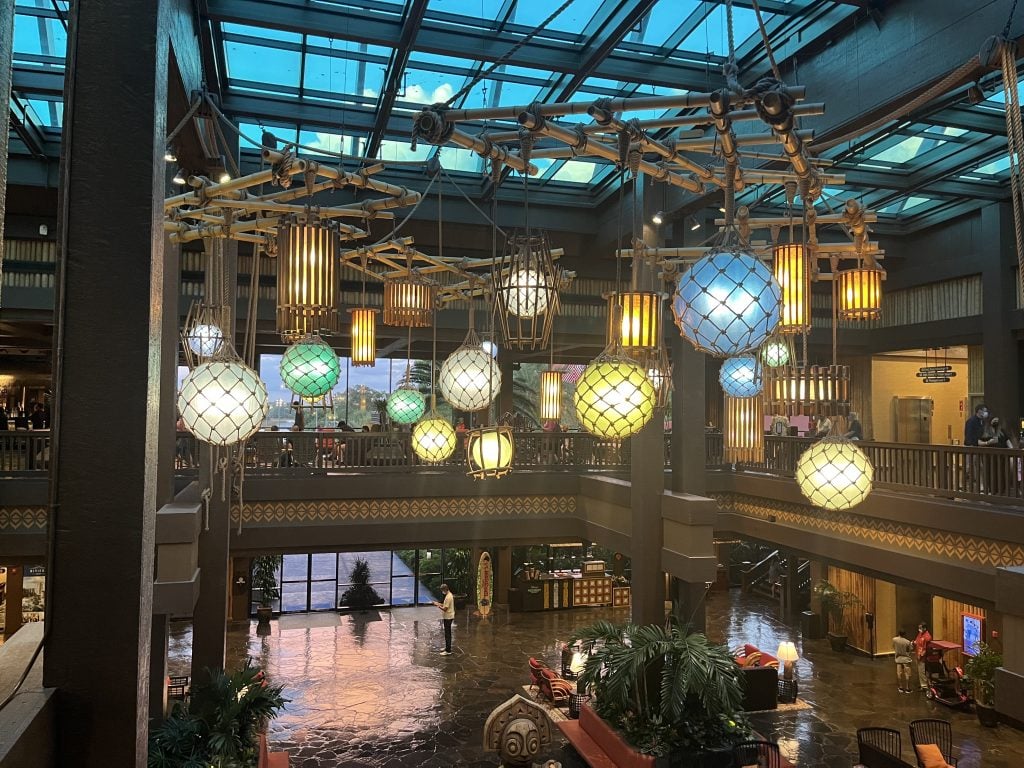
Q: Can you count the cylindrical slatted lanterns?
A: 9